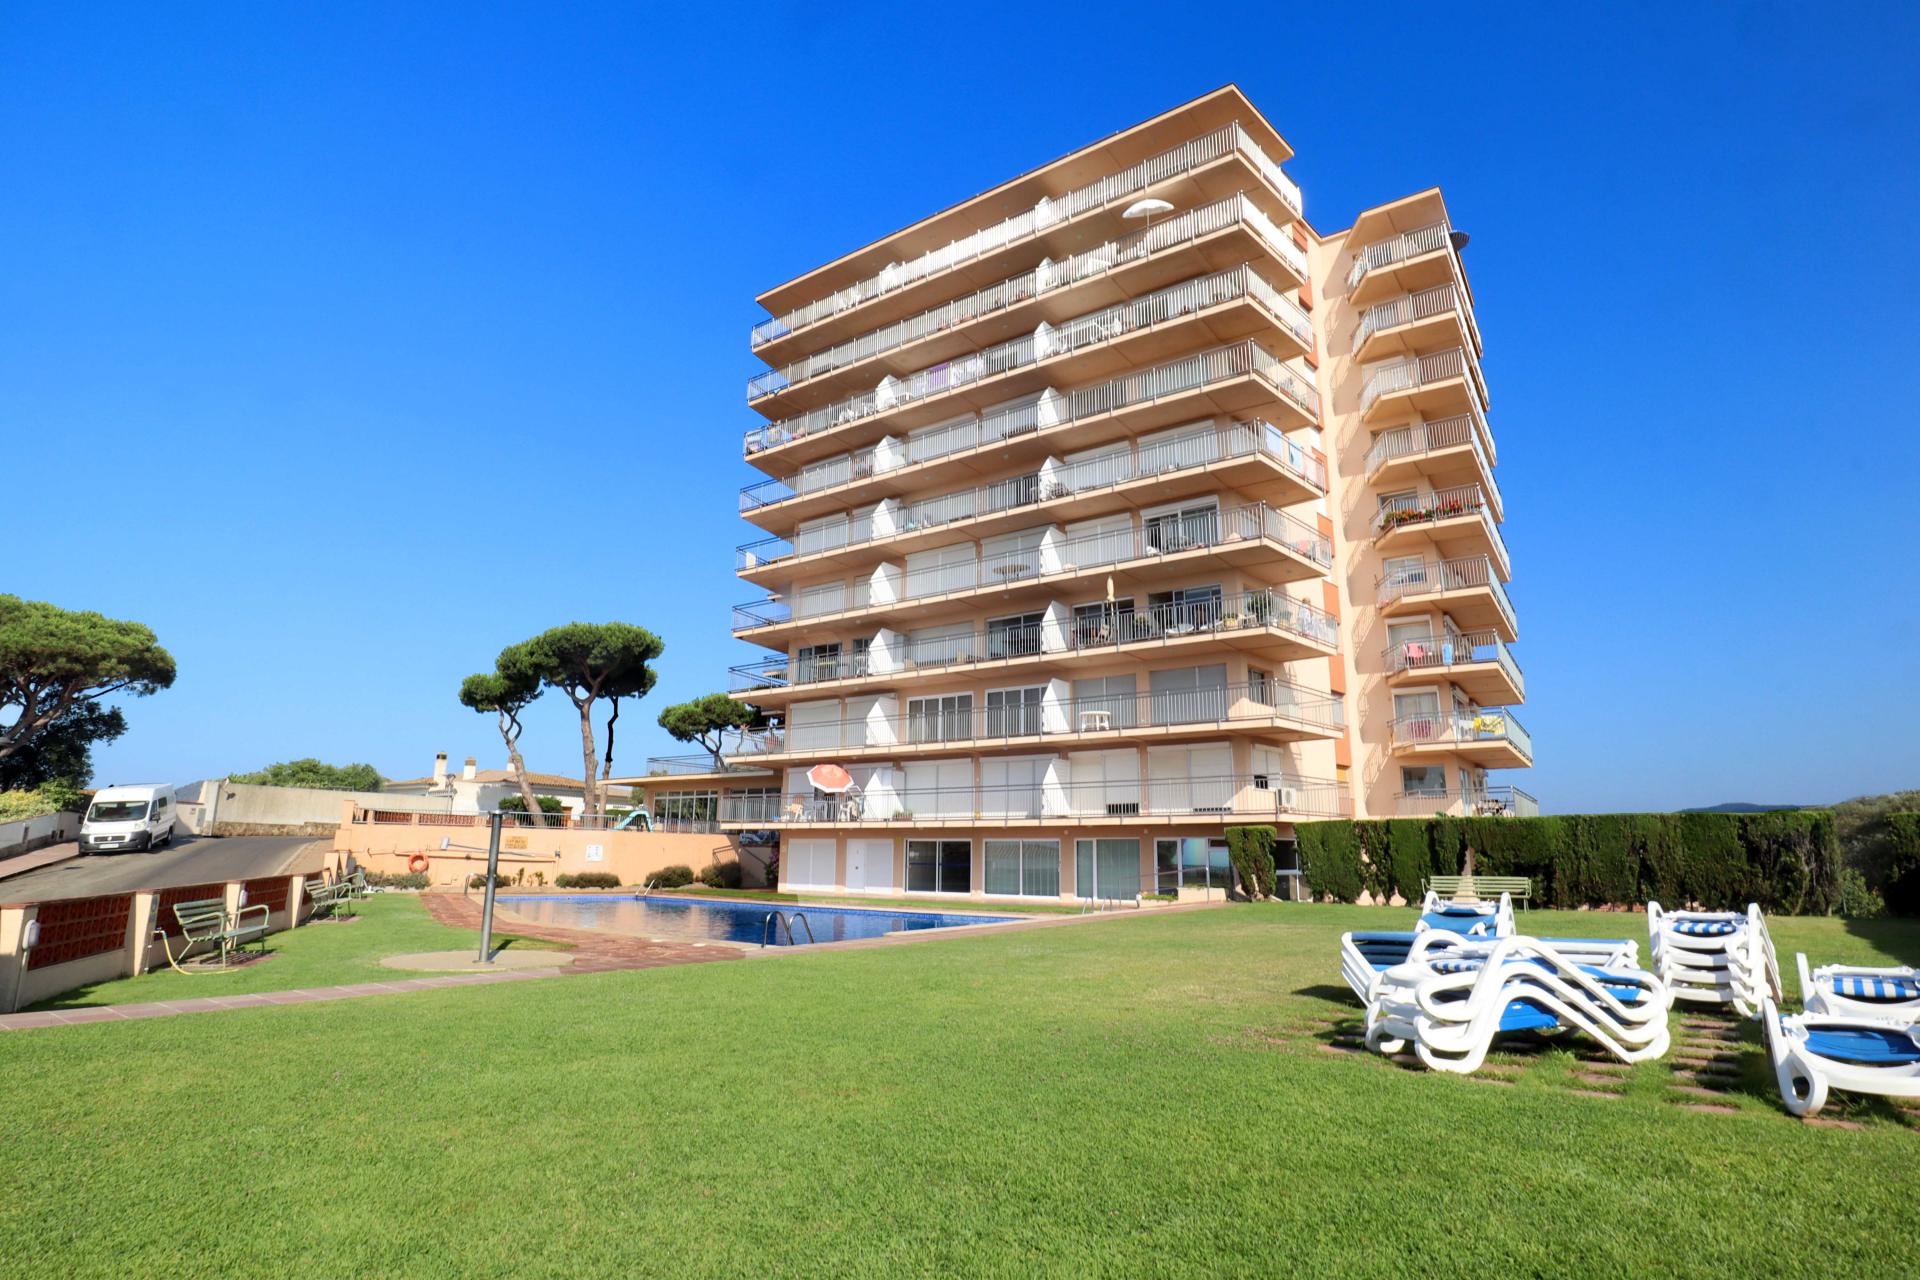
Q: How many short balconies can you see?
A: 9